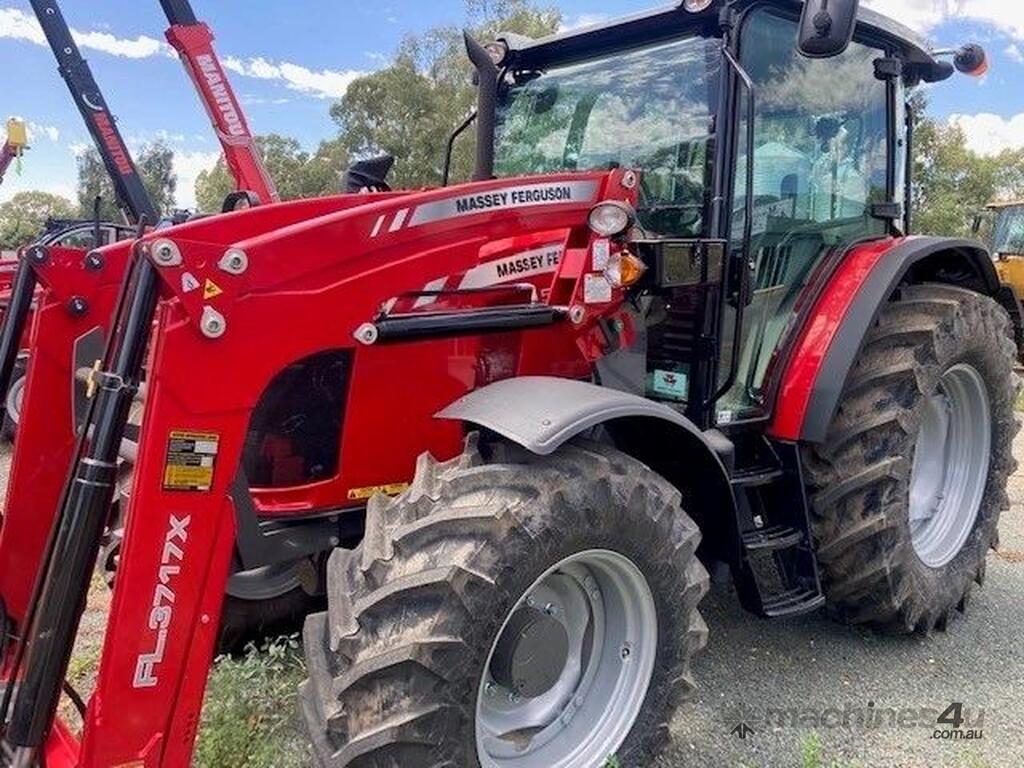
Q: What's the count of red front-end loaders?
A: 1